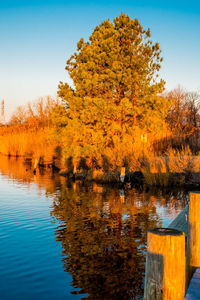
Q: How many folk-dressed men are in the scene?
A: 0